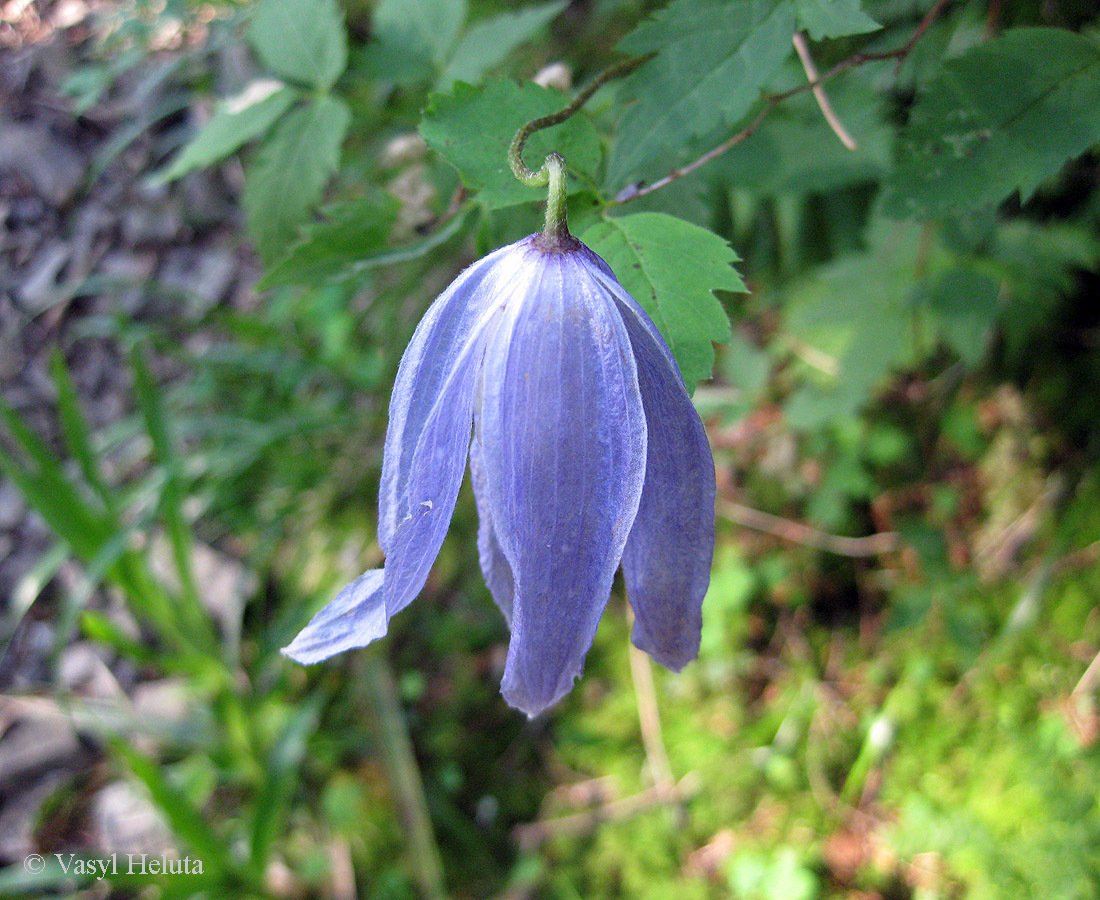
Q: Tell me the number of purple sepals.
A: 4